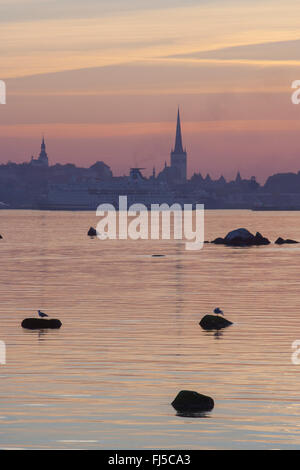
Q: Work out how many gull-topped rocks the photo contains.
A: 2